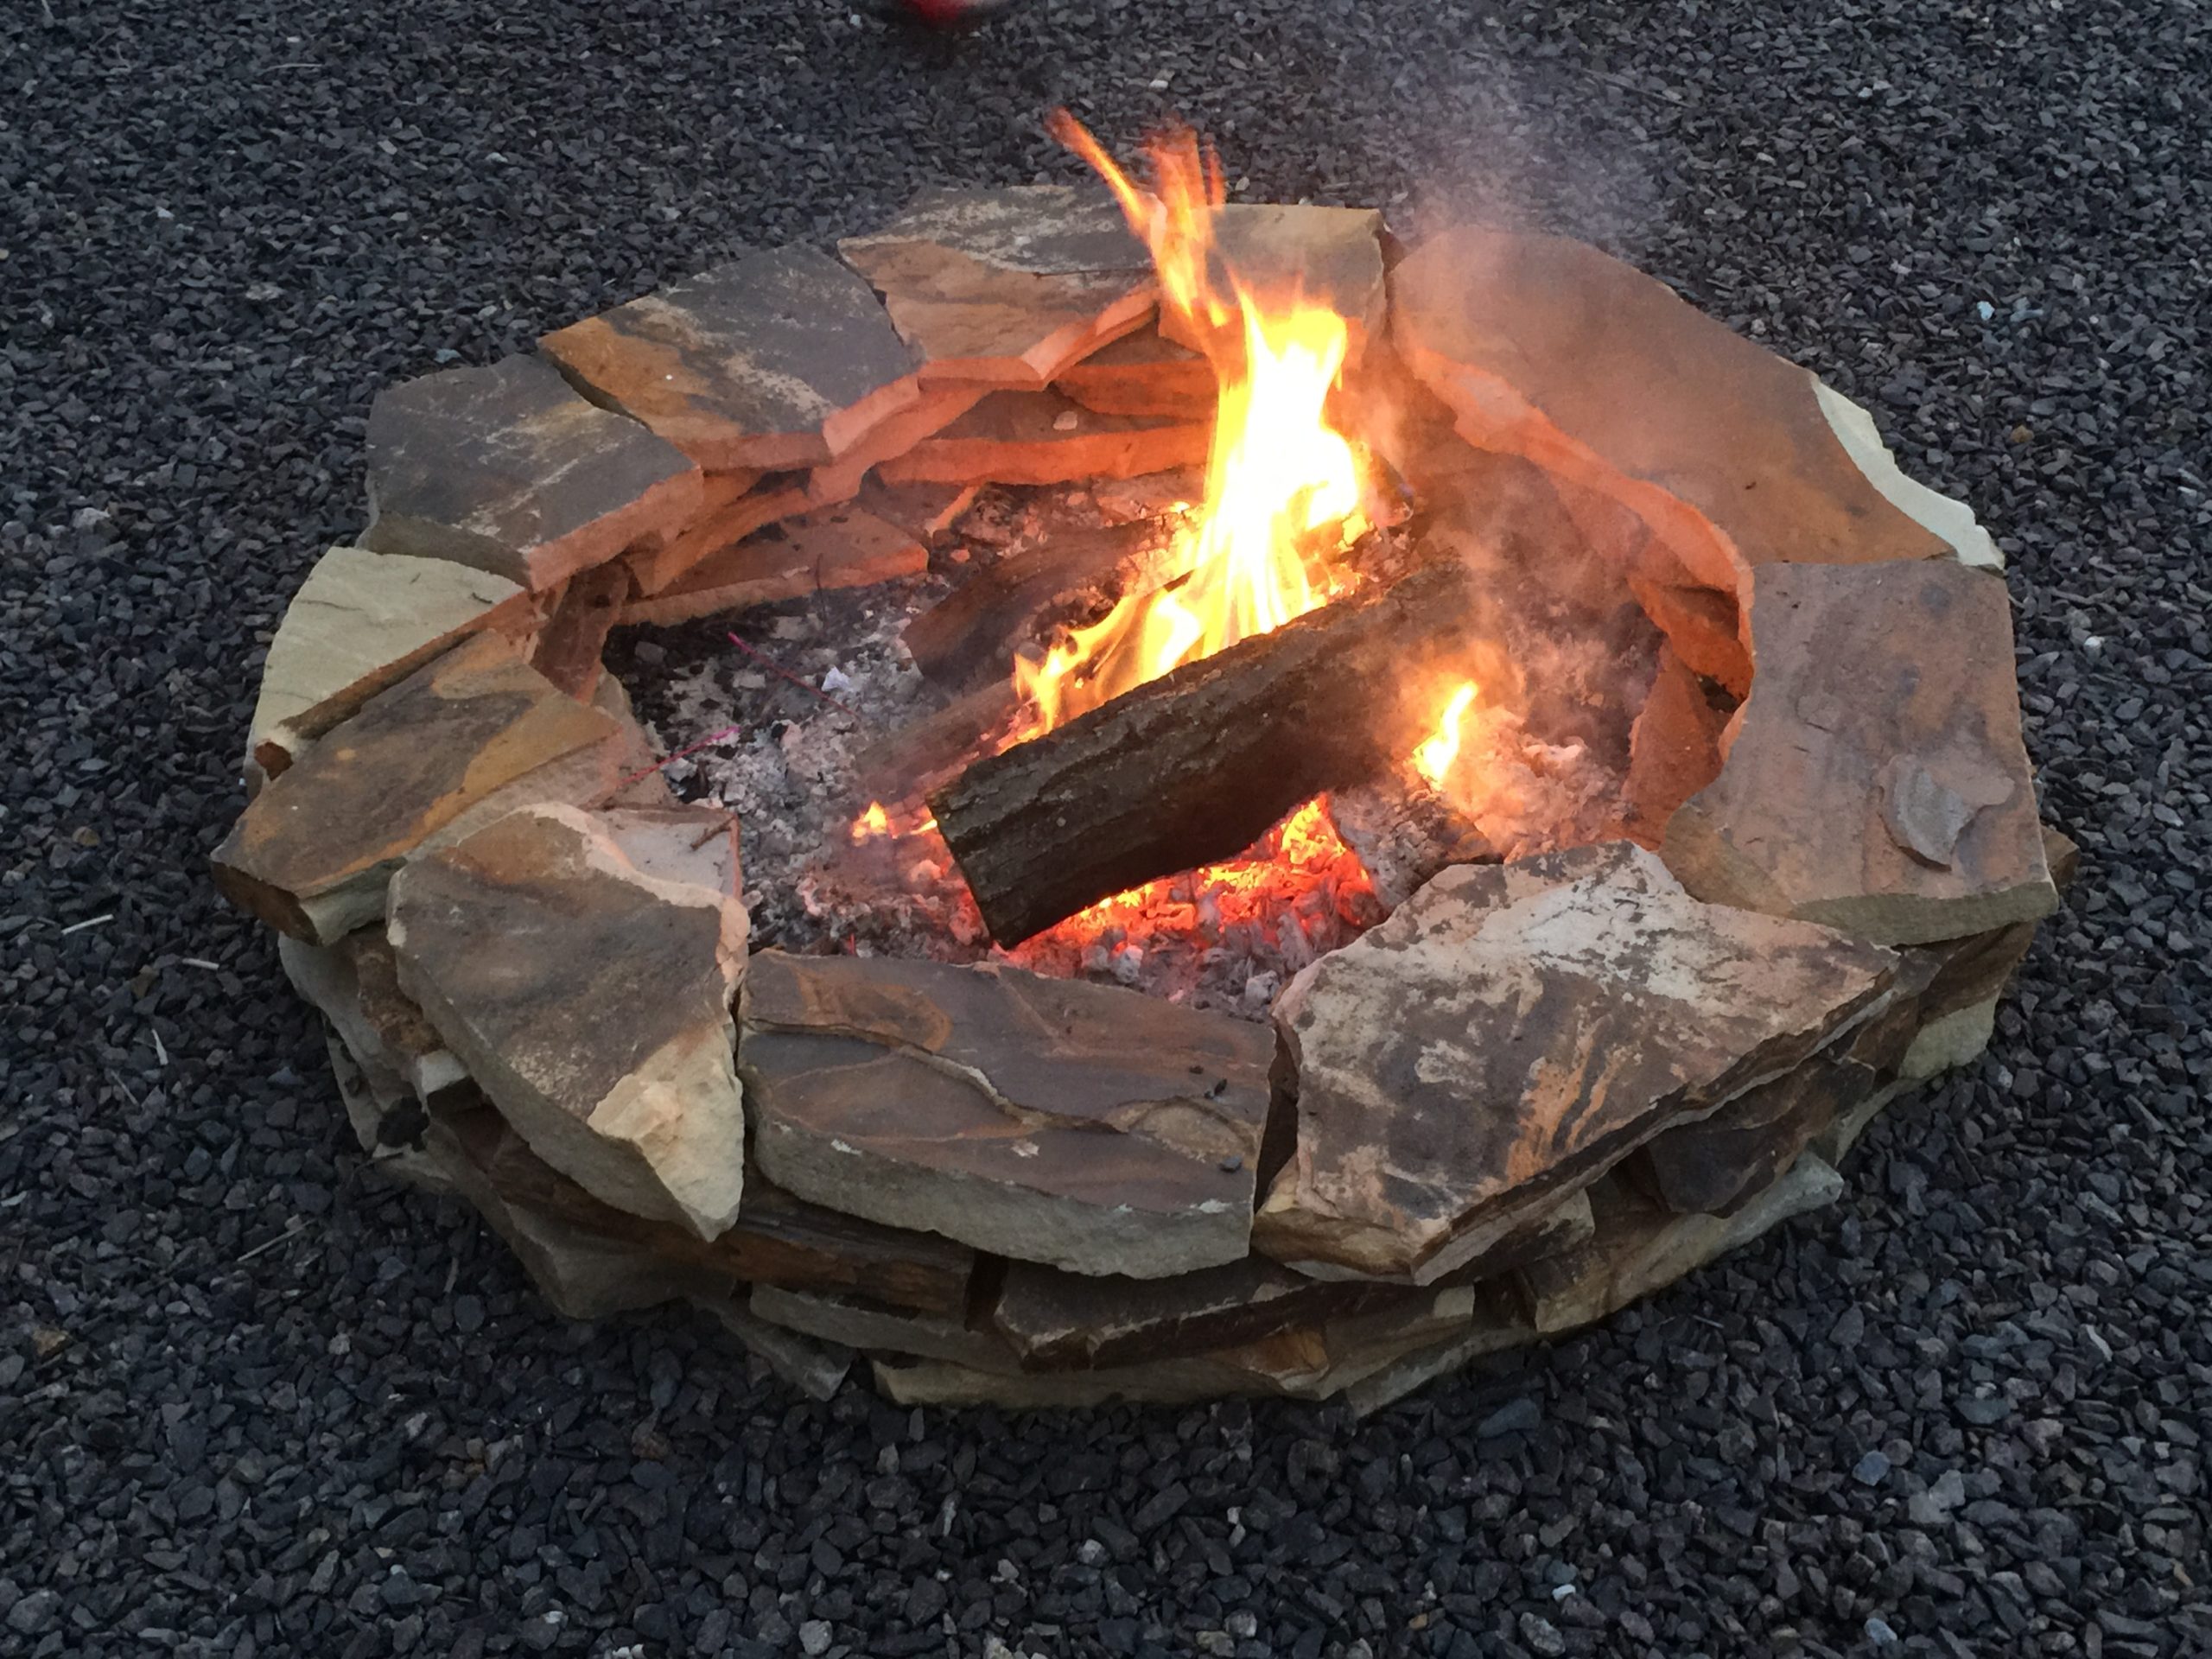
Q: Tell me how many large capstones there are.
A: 11